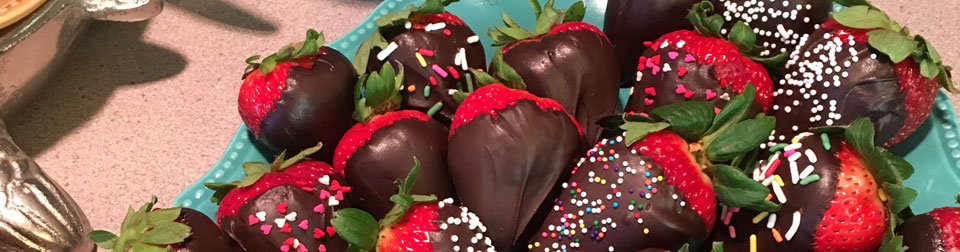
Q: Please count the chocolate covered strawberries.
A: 15